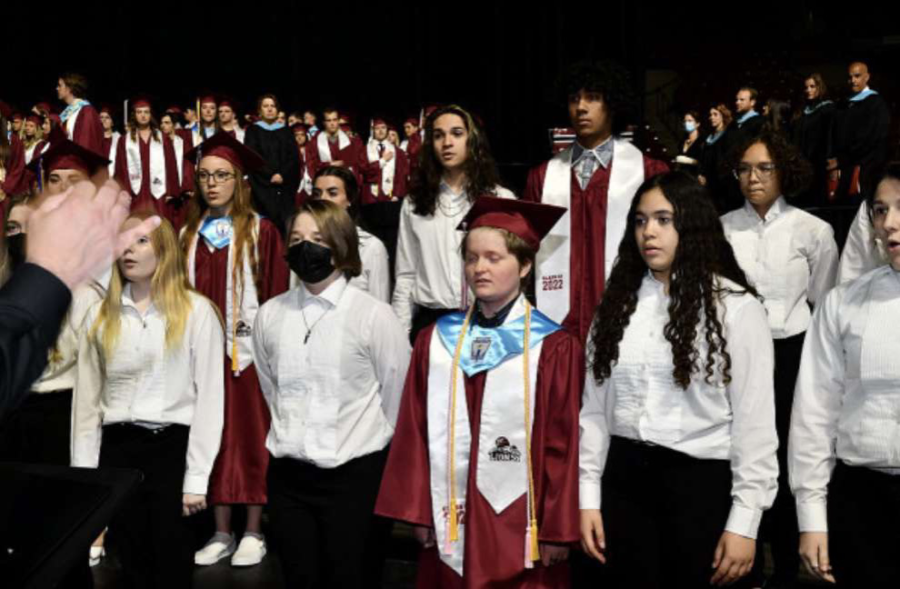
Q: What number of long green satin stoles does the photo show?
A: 0